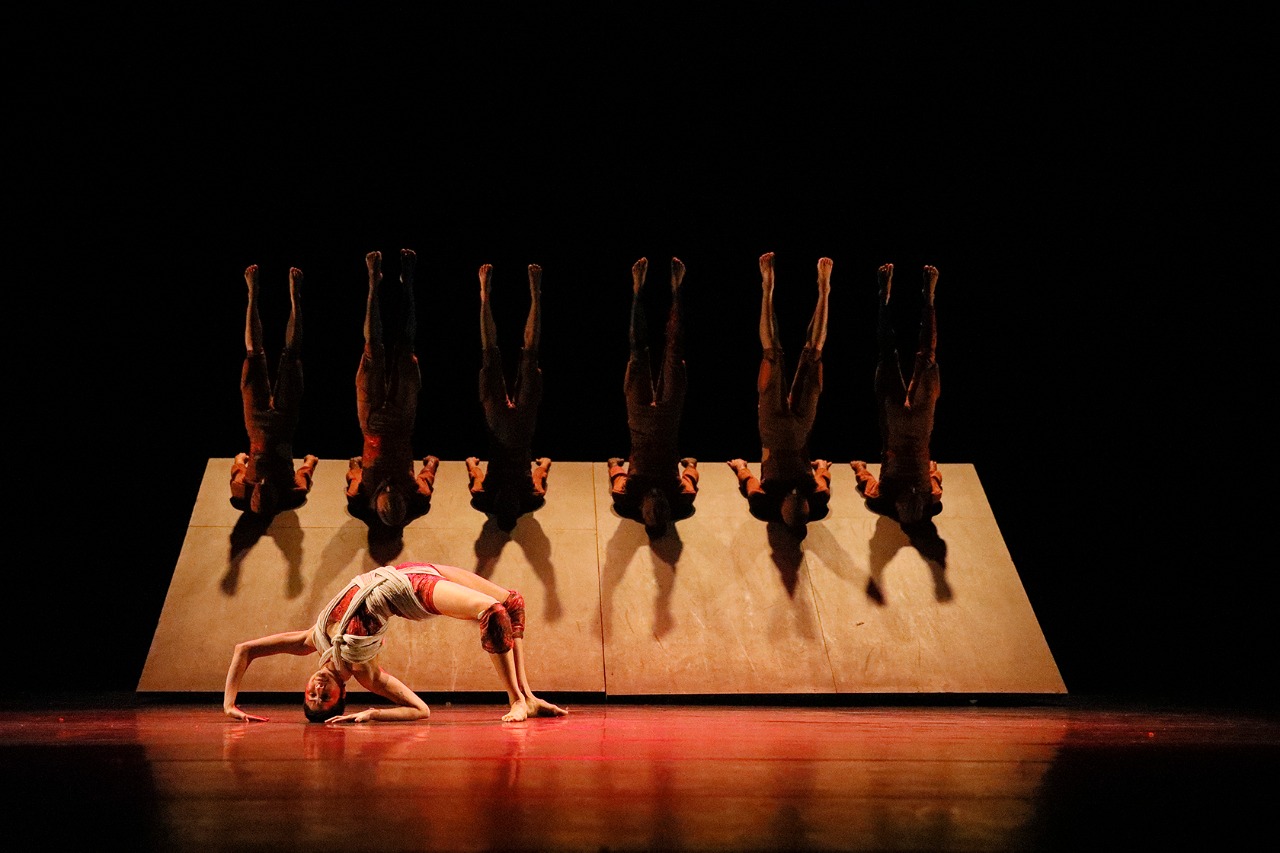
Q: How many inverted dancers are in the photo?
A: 6